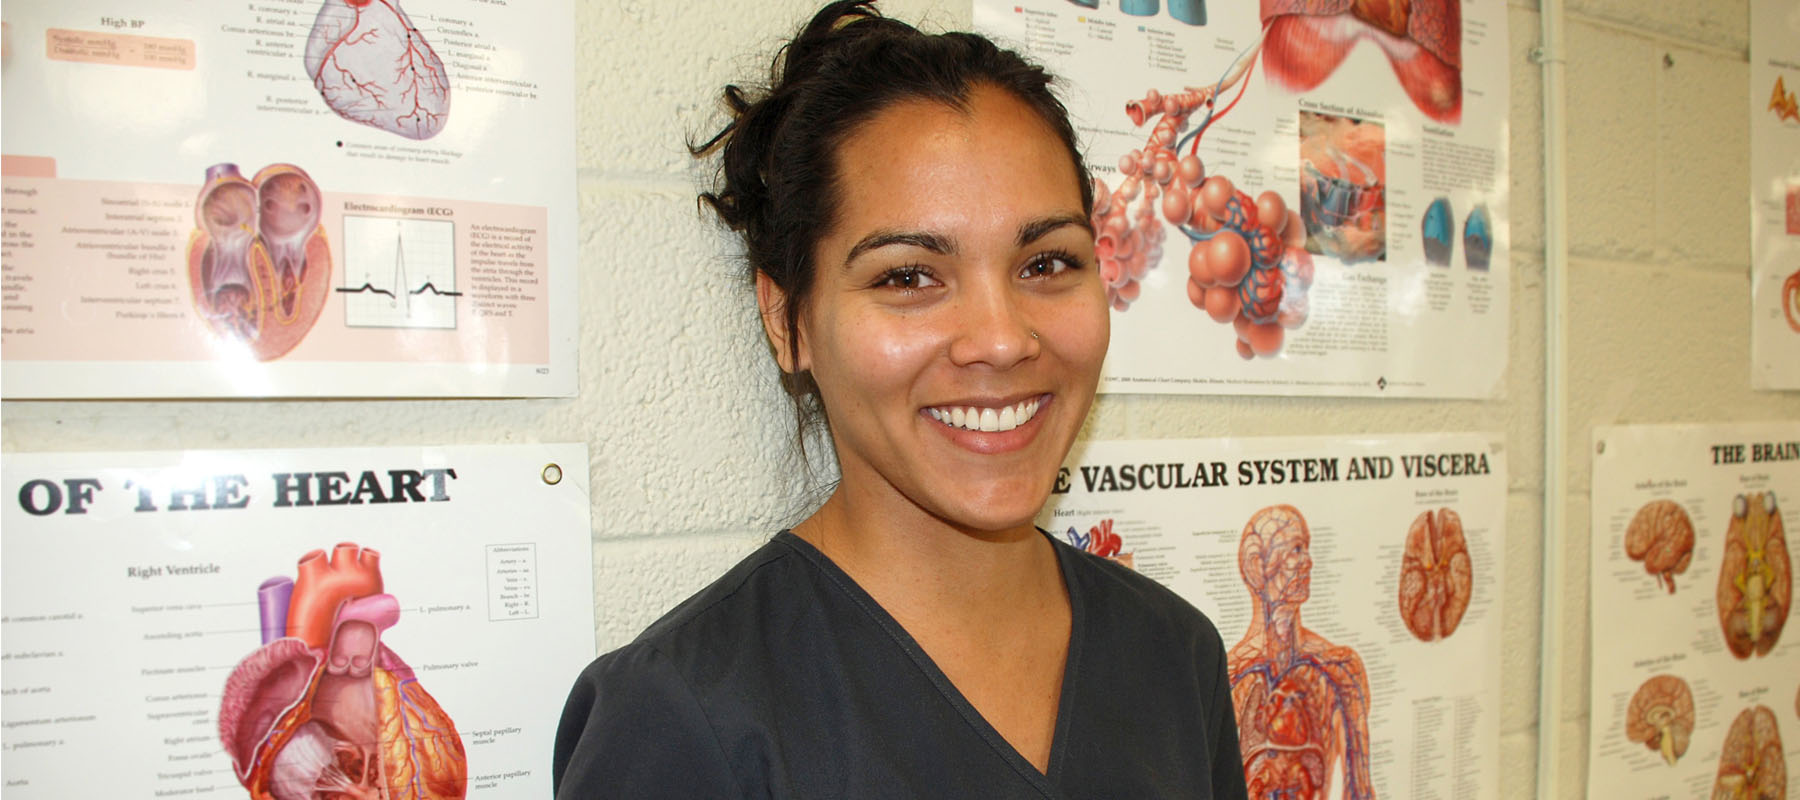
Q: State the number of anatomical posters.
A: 6